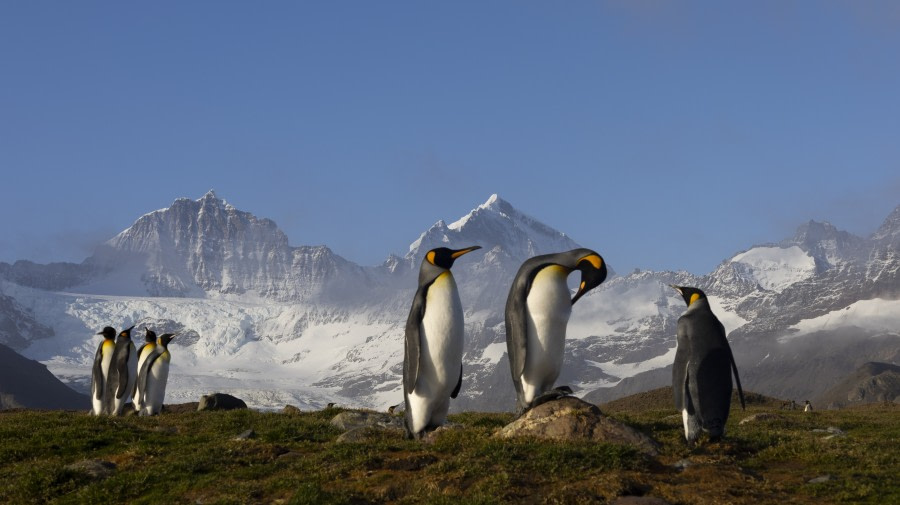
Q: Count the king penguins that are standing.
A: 7